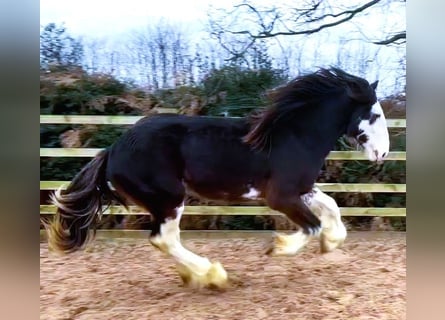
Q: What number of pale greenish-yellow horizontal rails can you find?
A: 4